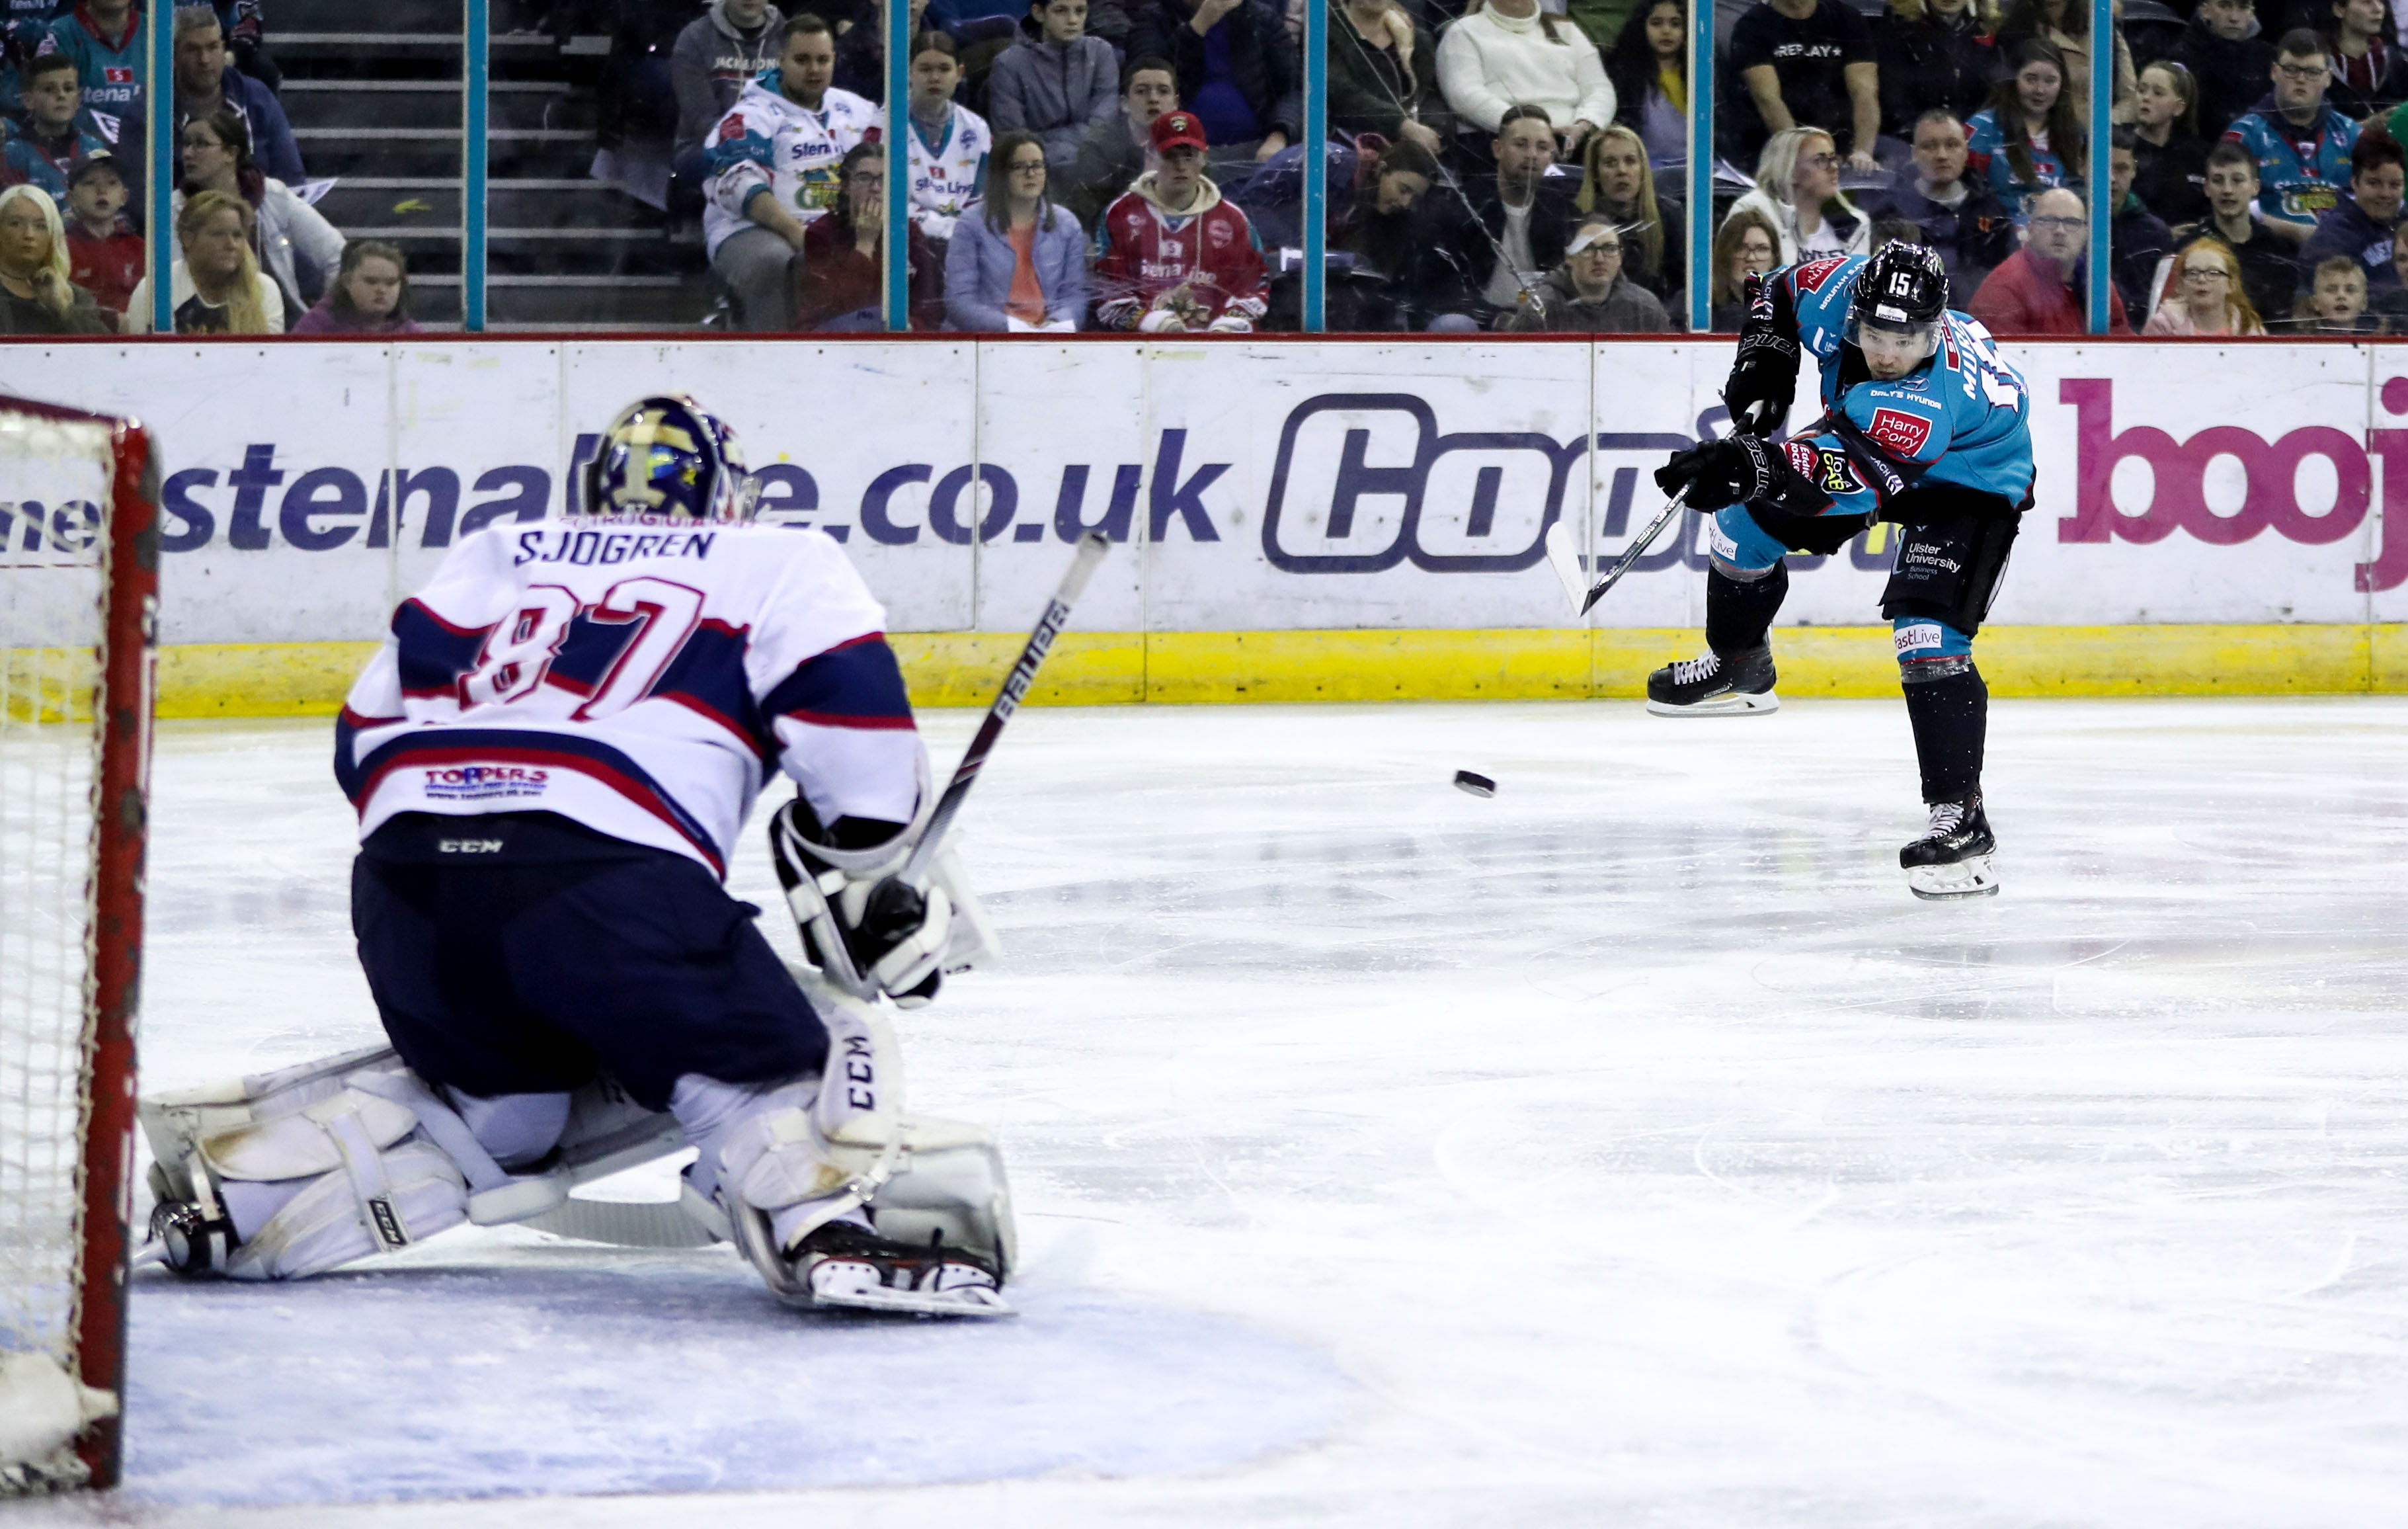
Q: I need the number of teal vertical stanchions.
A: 6